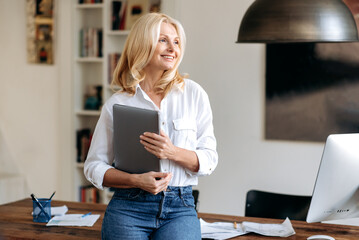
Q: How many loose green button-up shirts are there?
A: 0